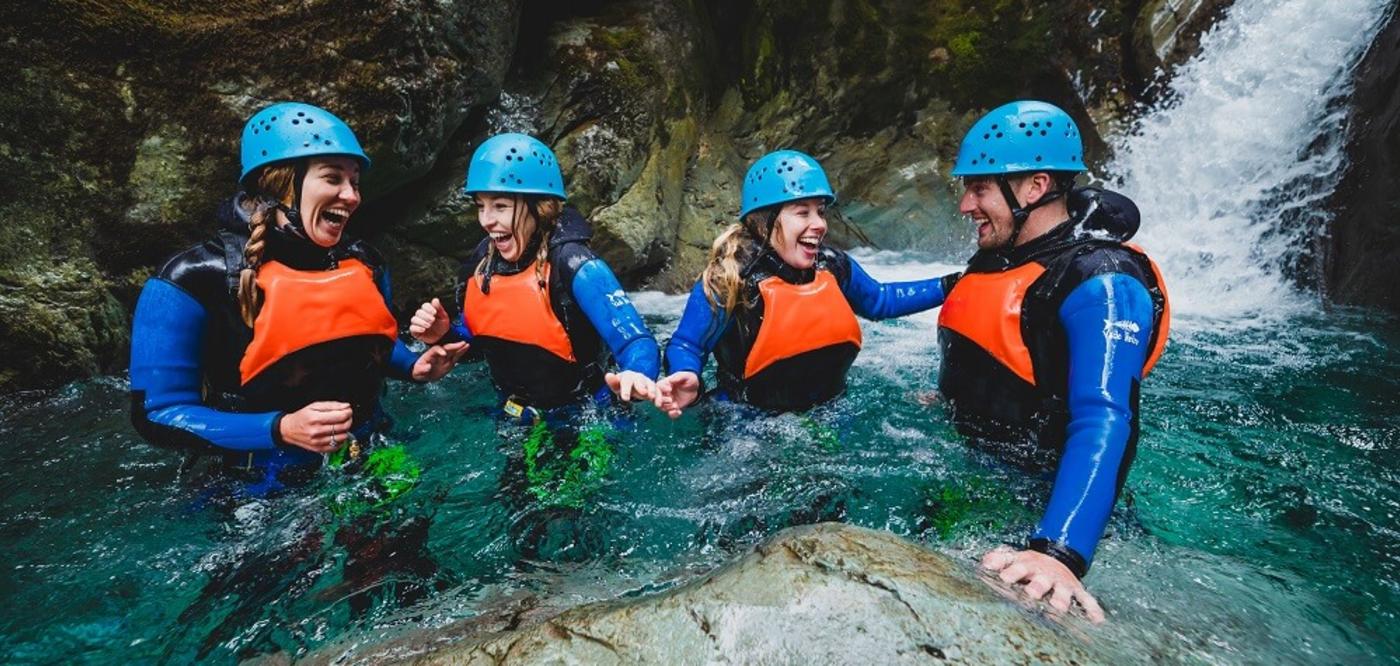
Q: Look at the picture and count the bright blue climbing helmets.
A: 4